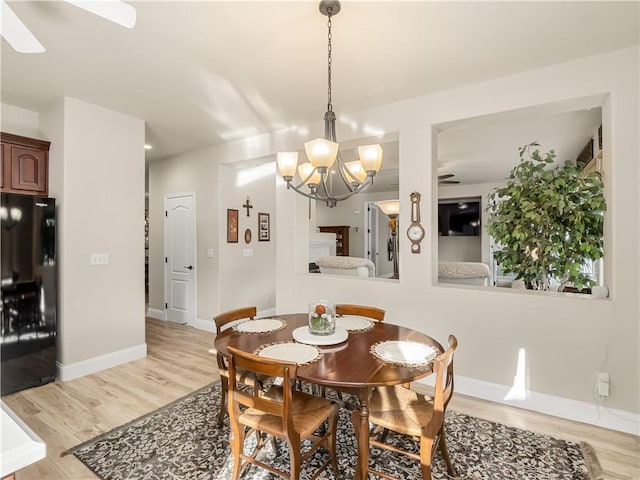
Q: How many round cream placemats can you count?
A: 4